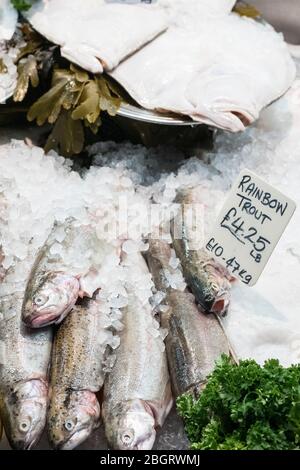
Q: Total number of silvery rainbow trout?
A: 6